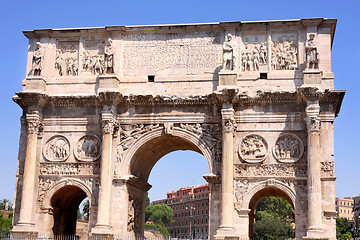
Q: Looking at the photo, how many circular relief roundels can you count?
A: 4